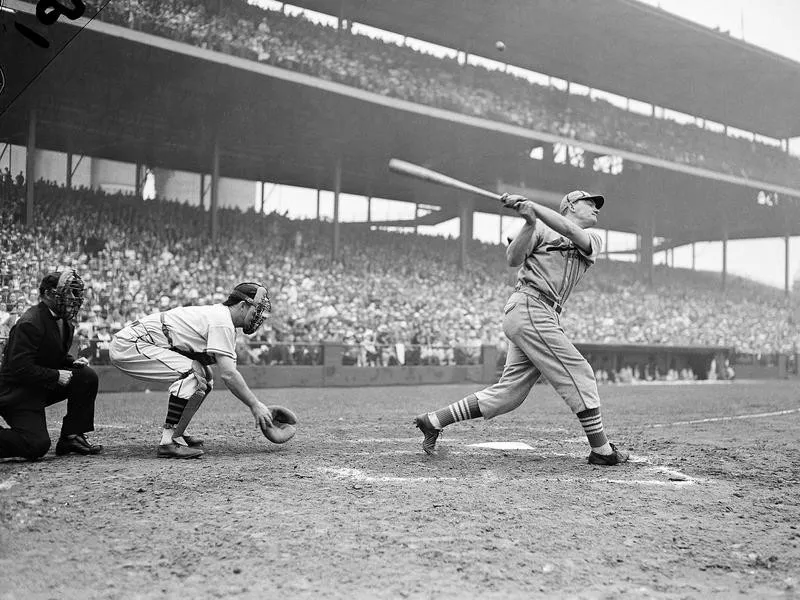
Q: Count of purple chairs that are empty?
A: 0